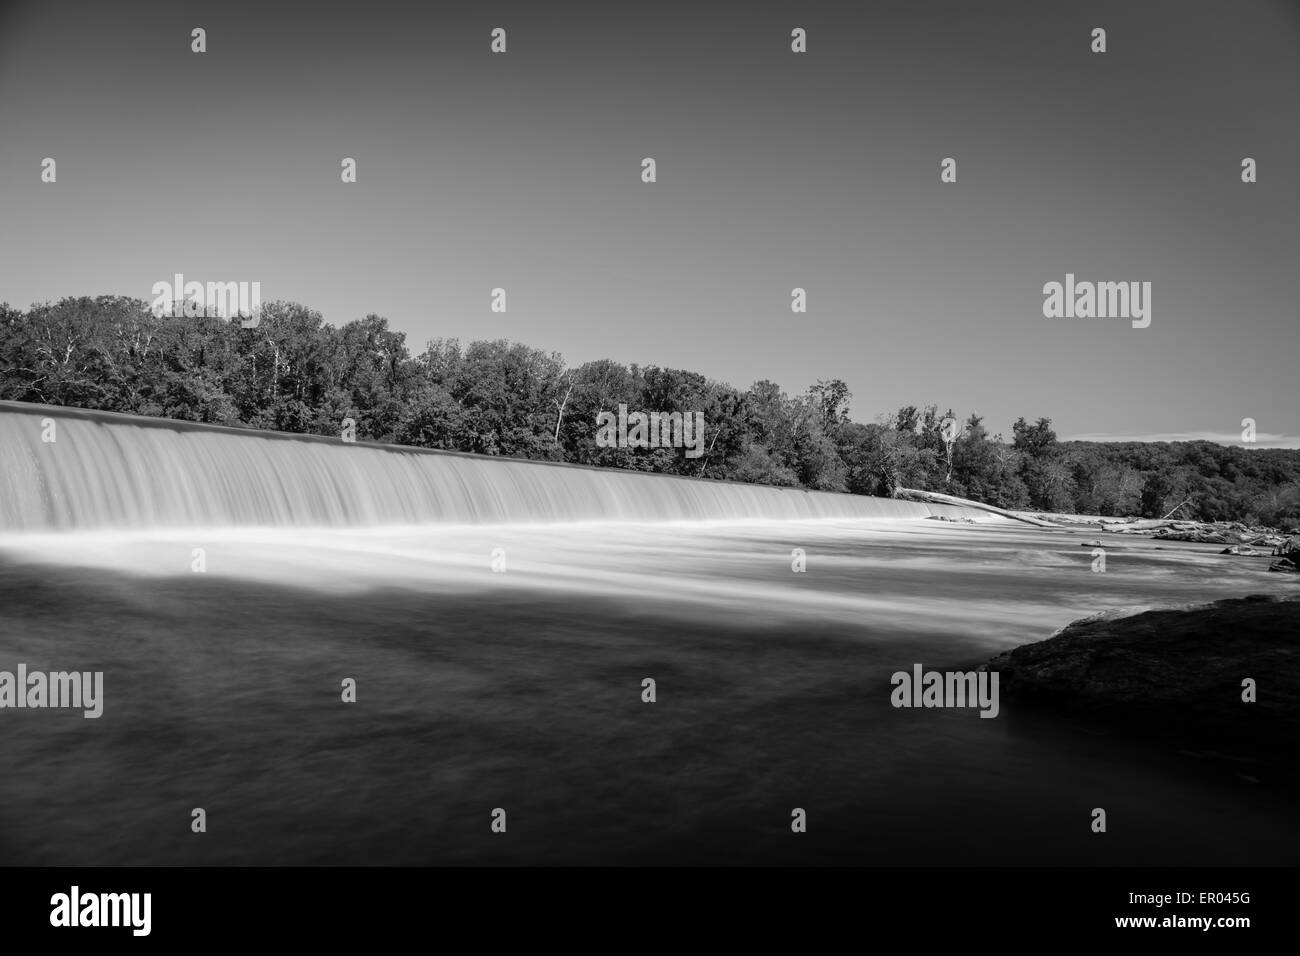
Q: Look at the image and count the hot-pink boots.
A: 0